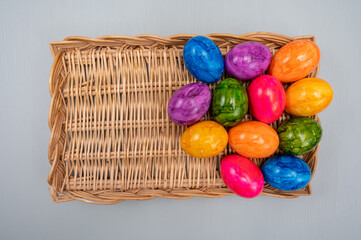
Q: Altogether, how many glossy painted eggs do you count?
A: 12